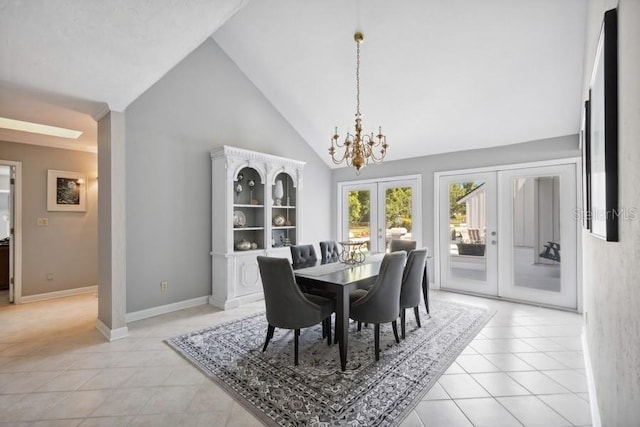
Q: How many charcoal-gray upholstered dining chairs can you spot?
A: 6